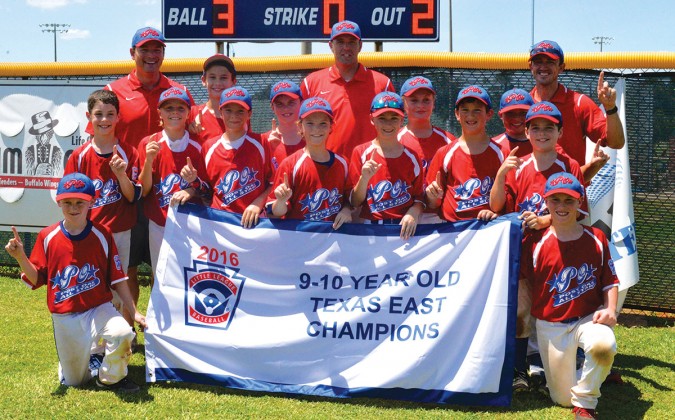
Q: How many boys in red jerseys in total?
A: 13